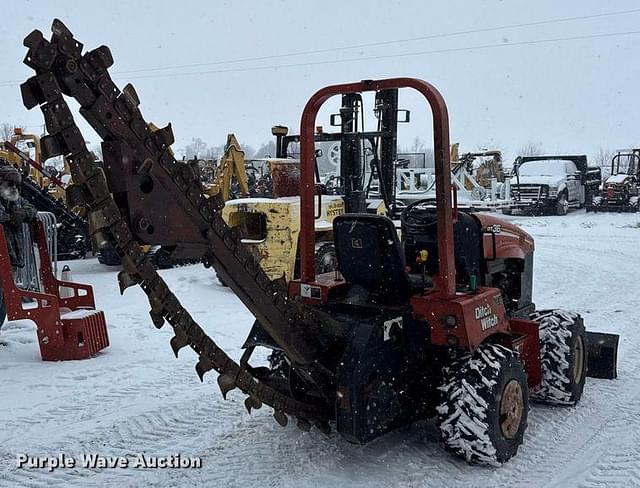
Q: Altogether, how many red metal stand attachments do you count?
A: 1